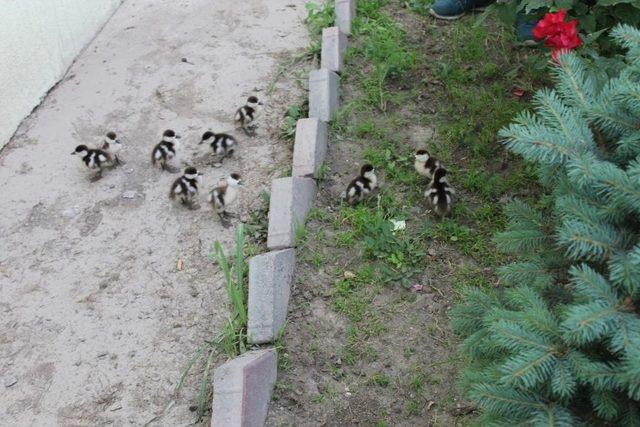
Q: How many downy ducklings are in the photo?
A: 10